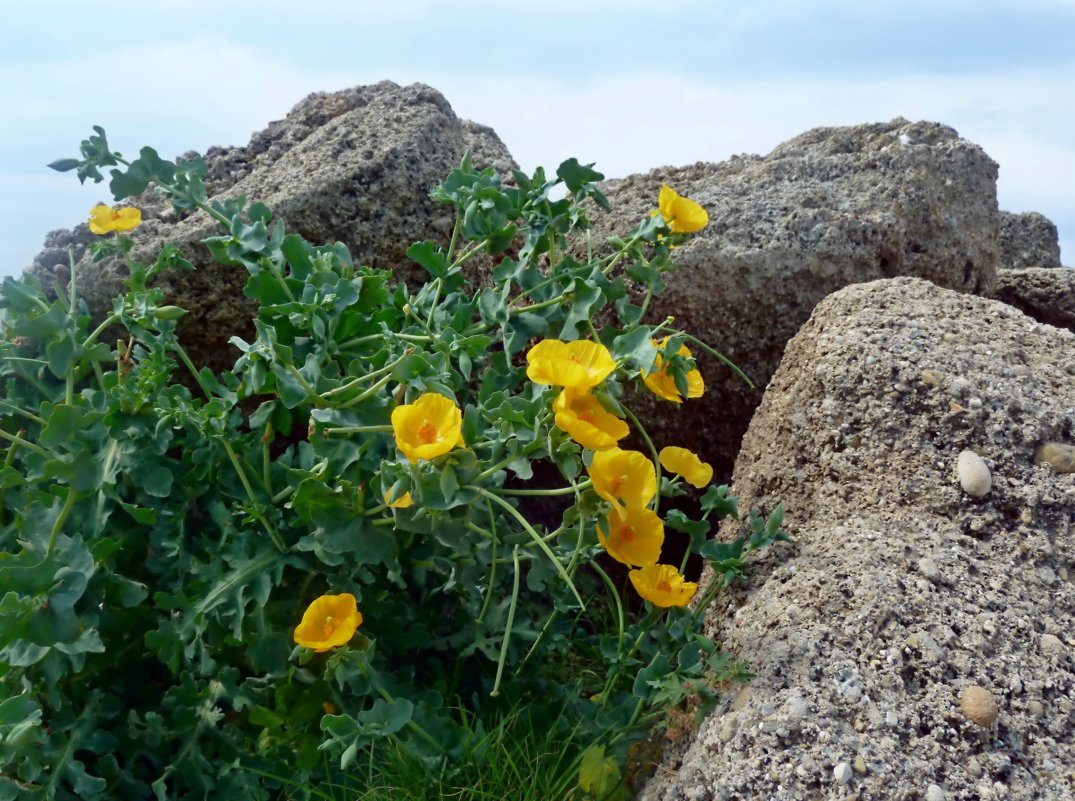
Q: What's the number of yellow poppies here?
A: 12